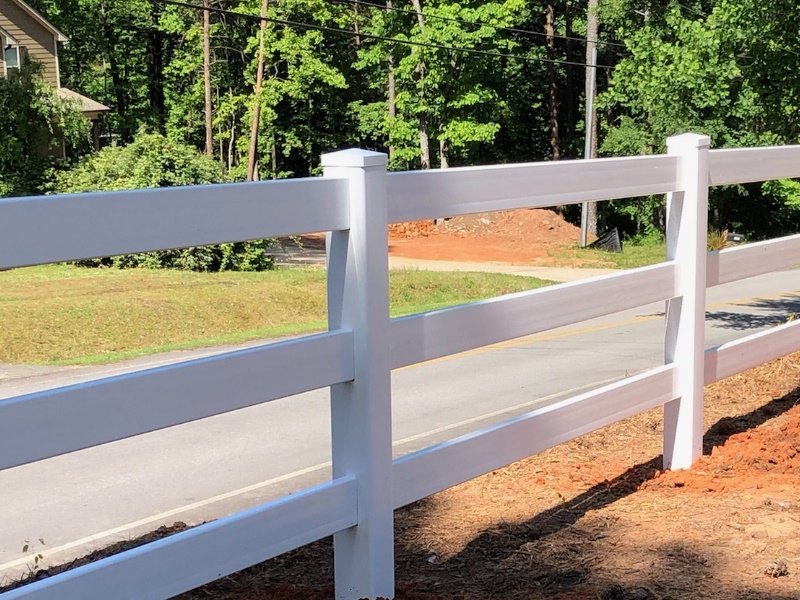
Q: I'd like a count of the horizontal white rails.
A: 9